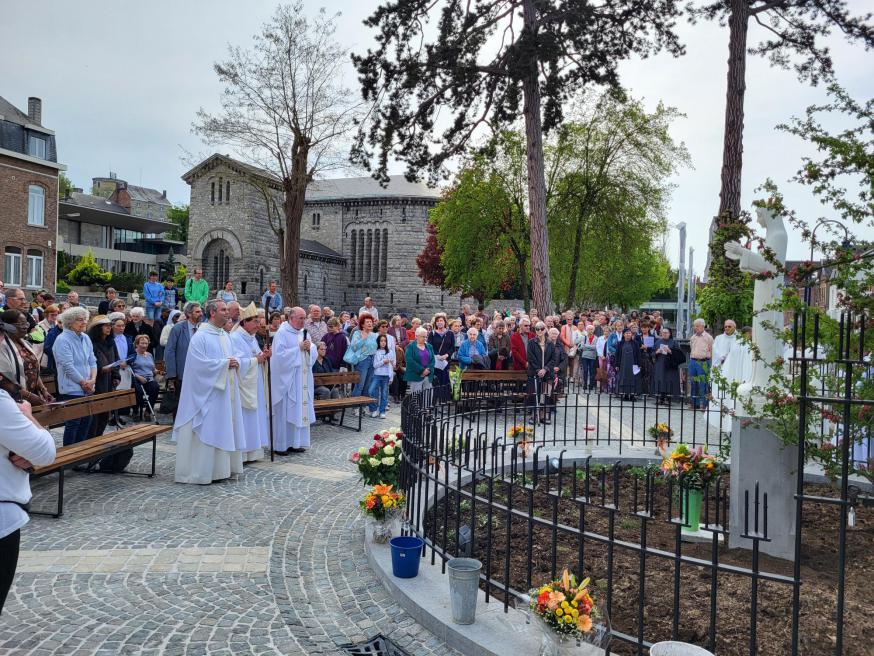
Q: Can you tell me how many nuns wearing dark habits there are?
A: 2